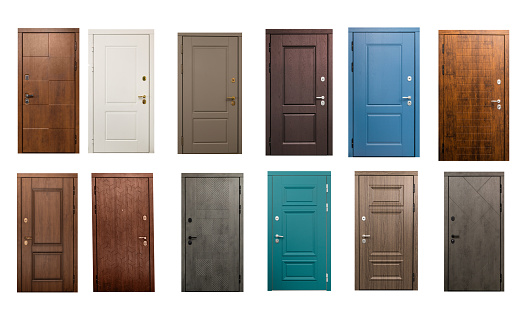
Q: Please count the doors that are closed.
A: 12